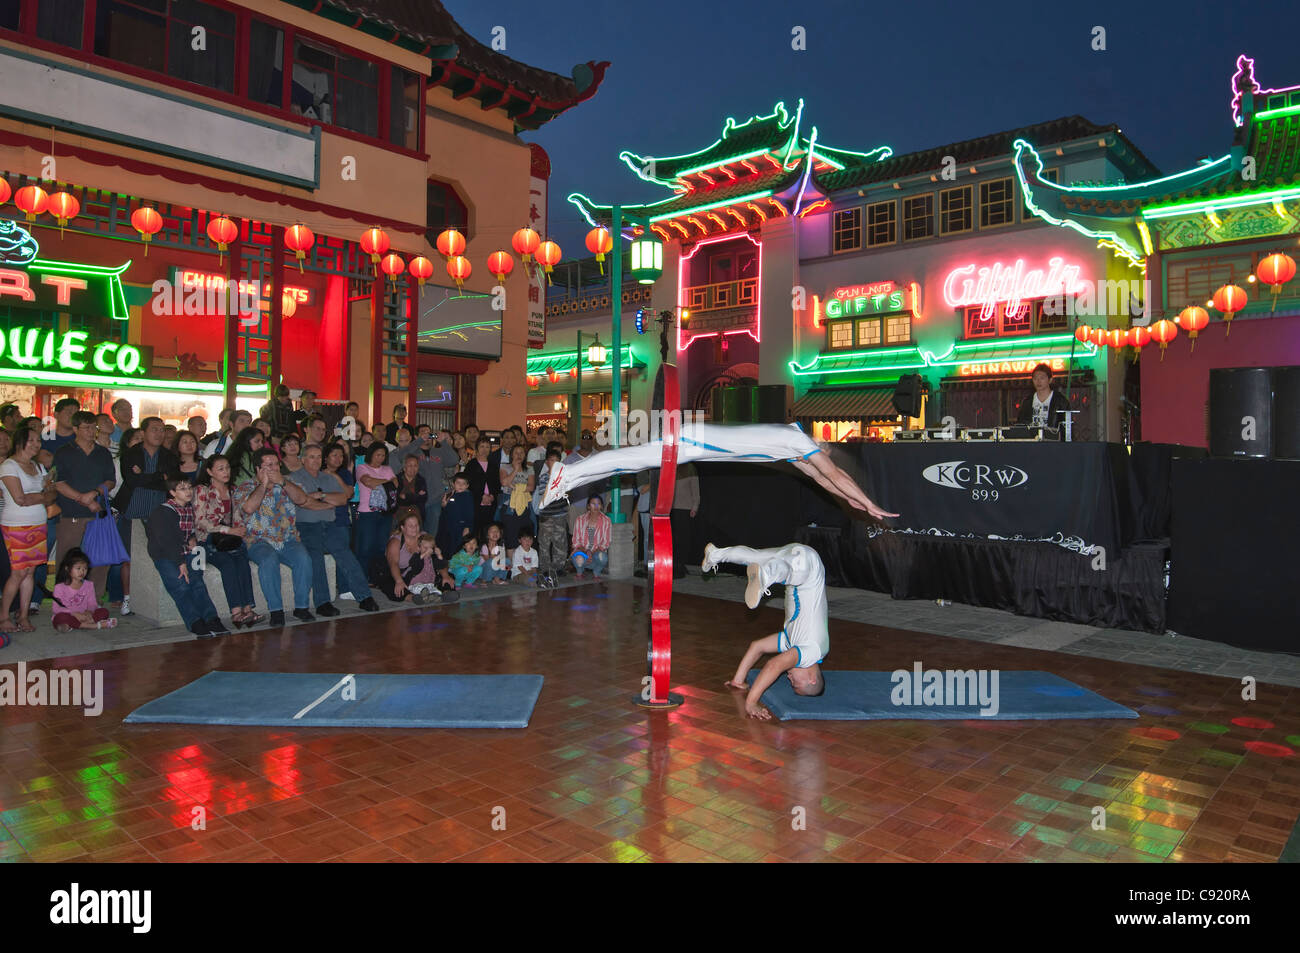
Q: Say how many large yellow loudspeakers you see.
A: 0